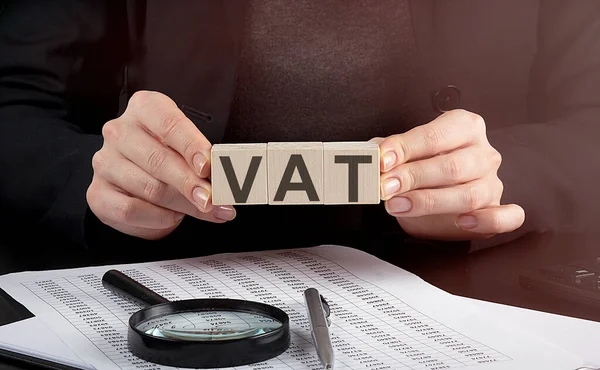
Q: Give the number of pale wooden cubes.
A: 3